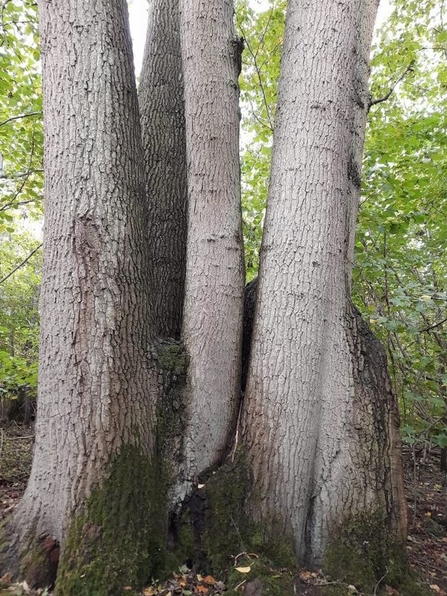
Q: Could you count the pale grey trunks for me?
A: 3